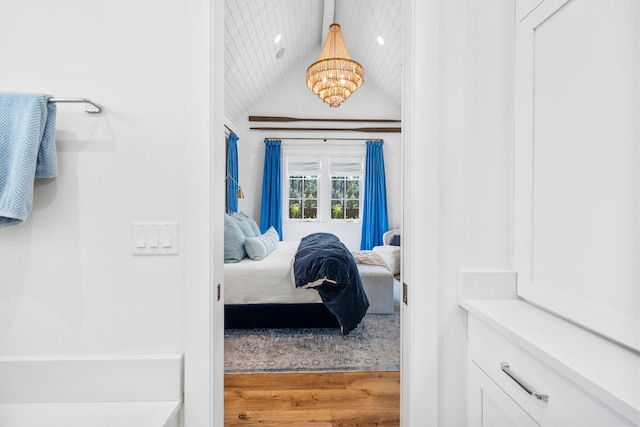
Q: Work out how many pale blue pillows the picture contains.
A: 4